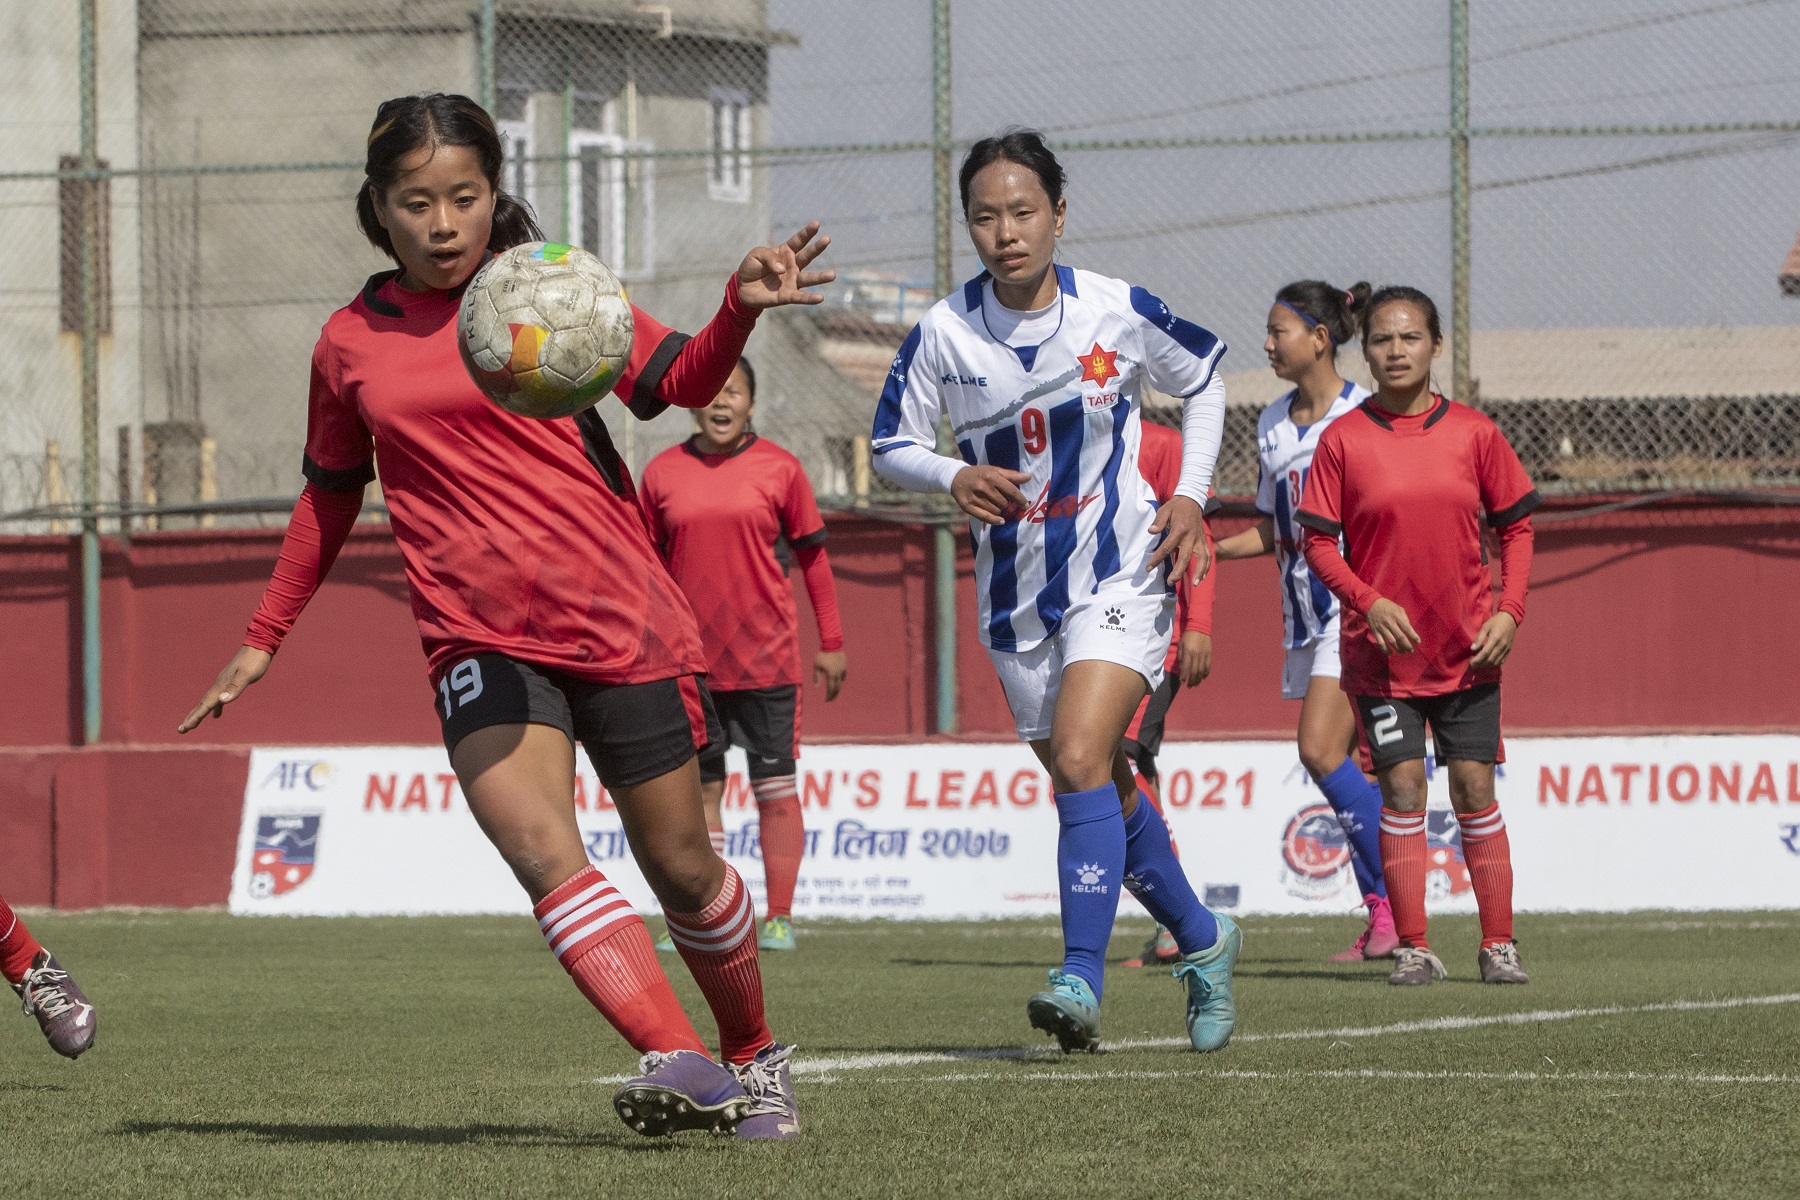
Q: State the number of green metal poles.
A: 4